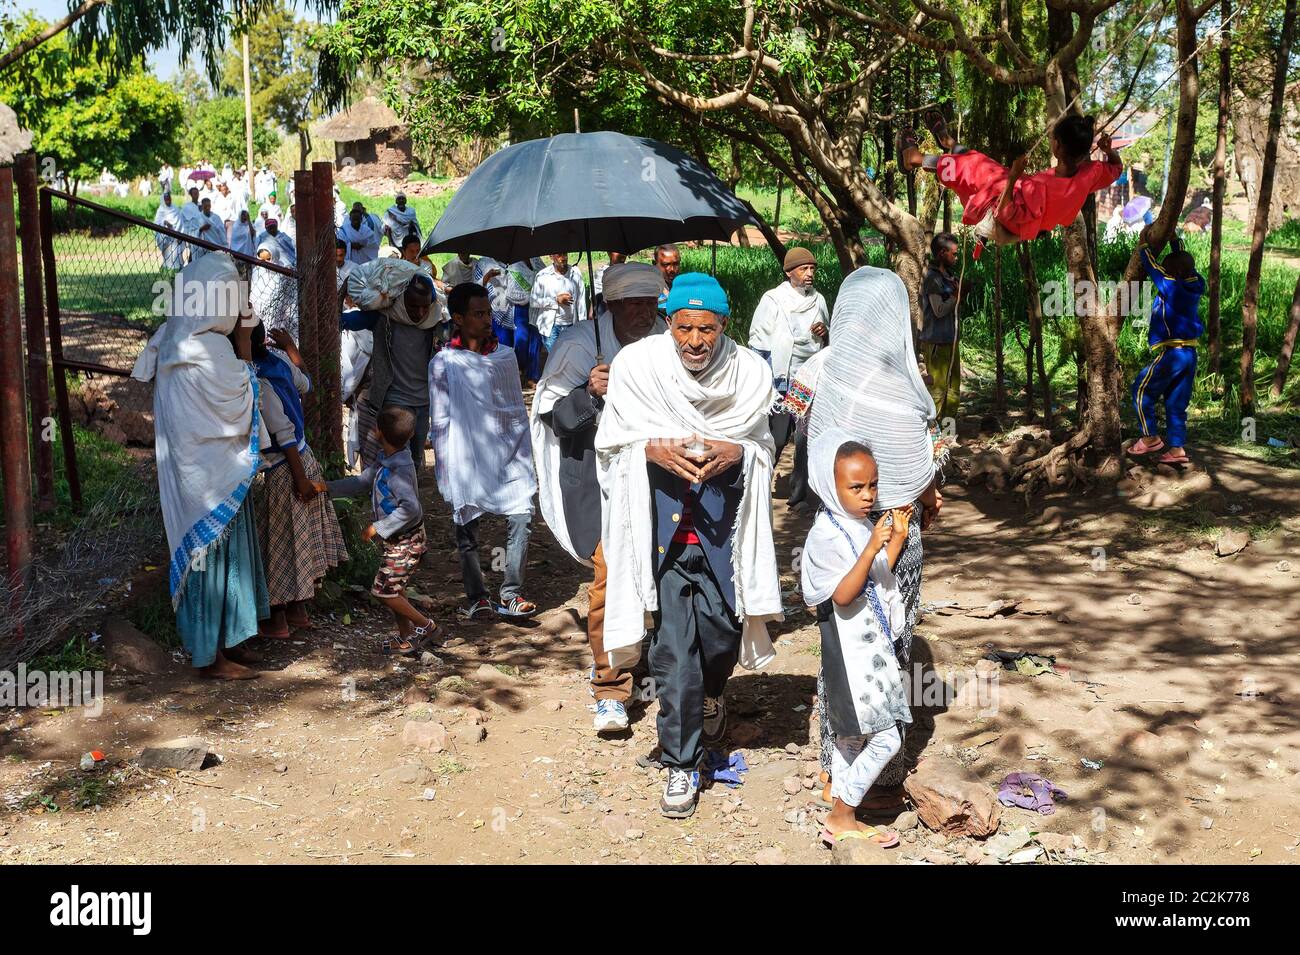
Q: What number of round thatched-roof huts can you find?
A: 1